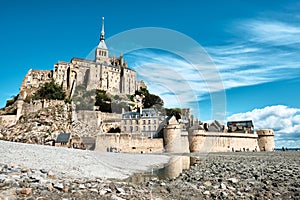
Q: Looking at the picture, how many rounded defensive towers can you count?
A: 3